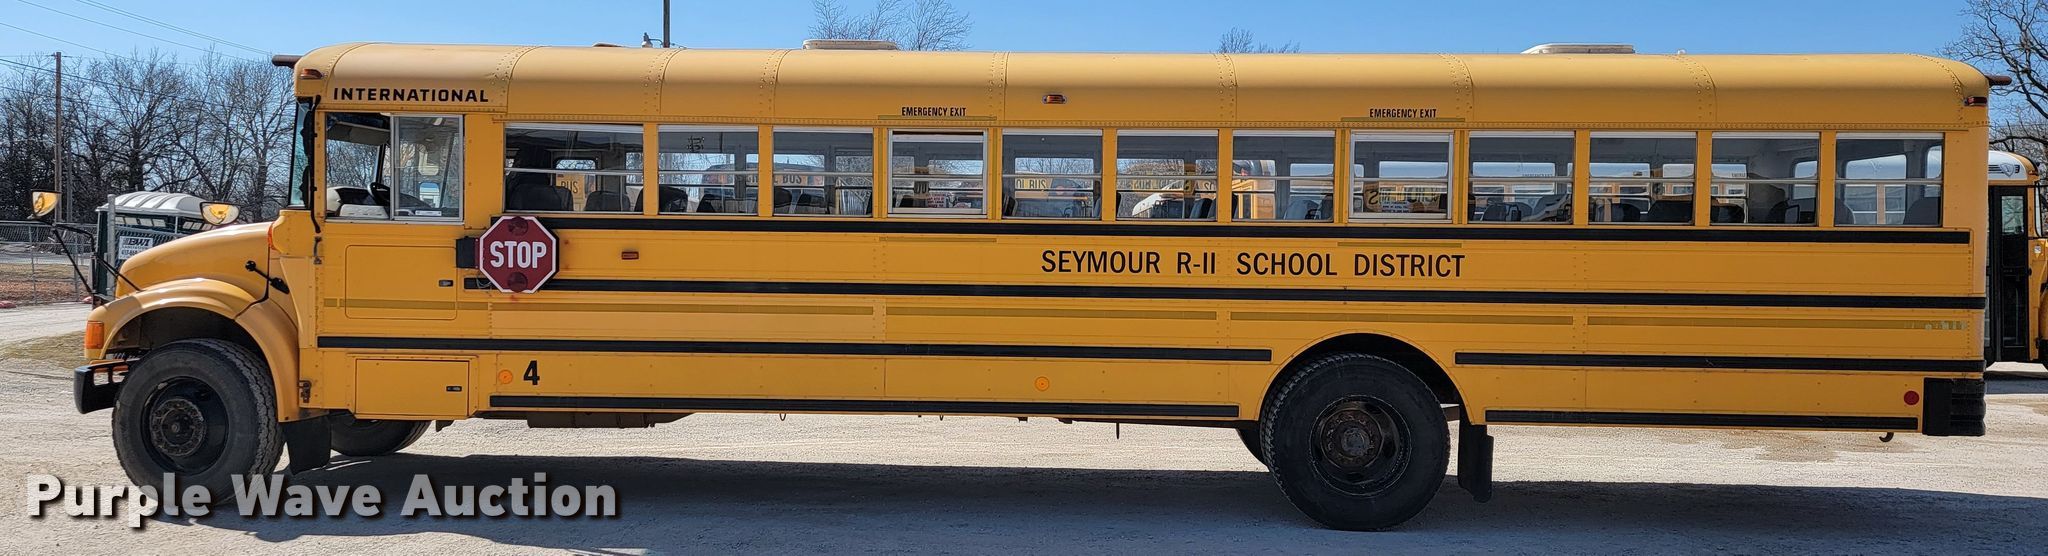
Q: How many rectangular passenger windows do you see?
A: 12